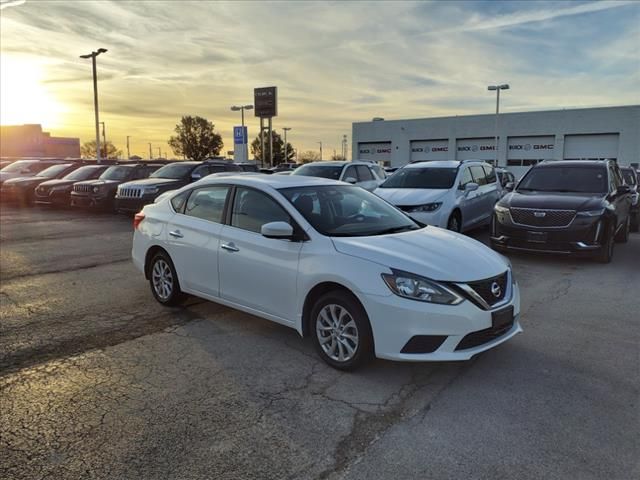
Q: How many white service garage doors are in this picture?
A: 5